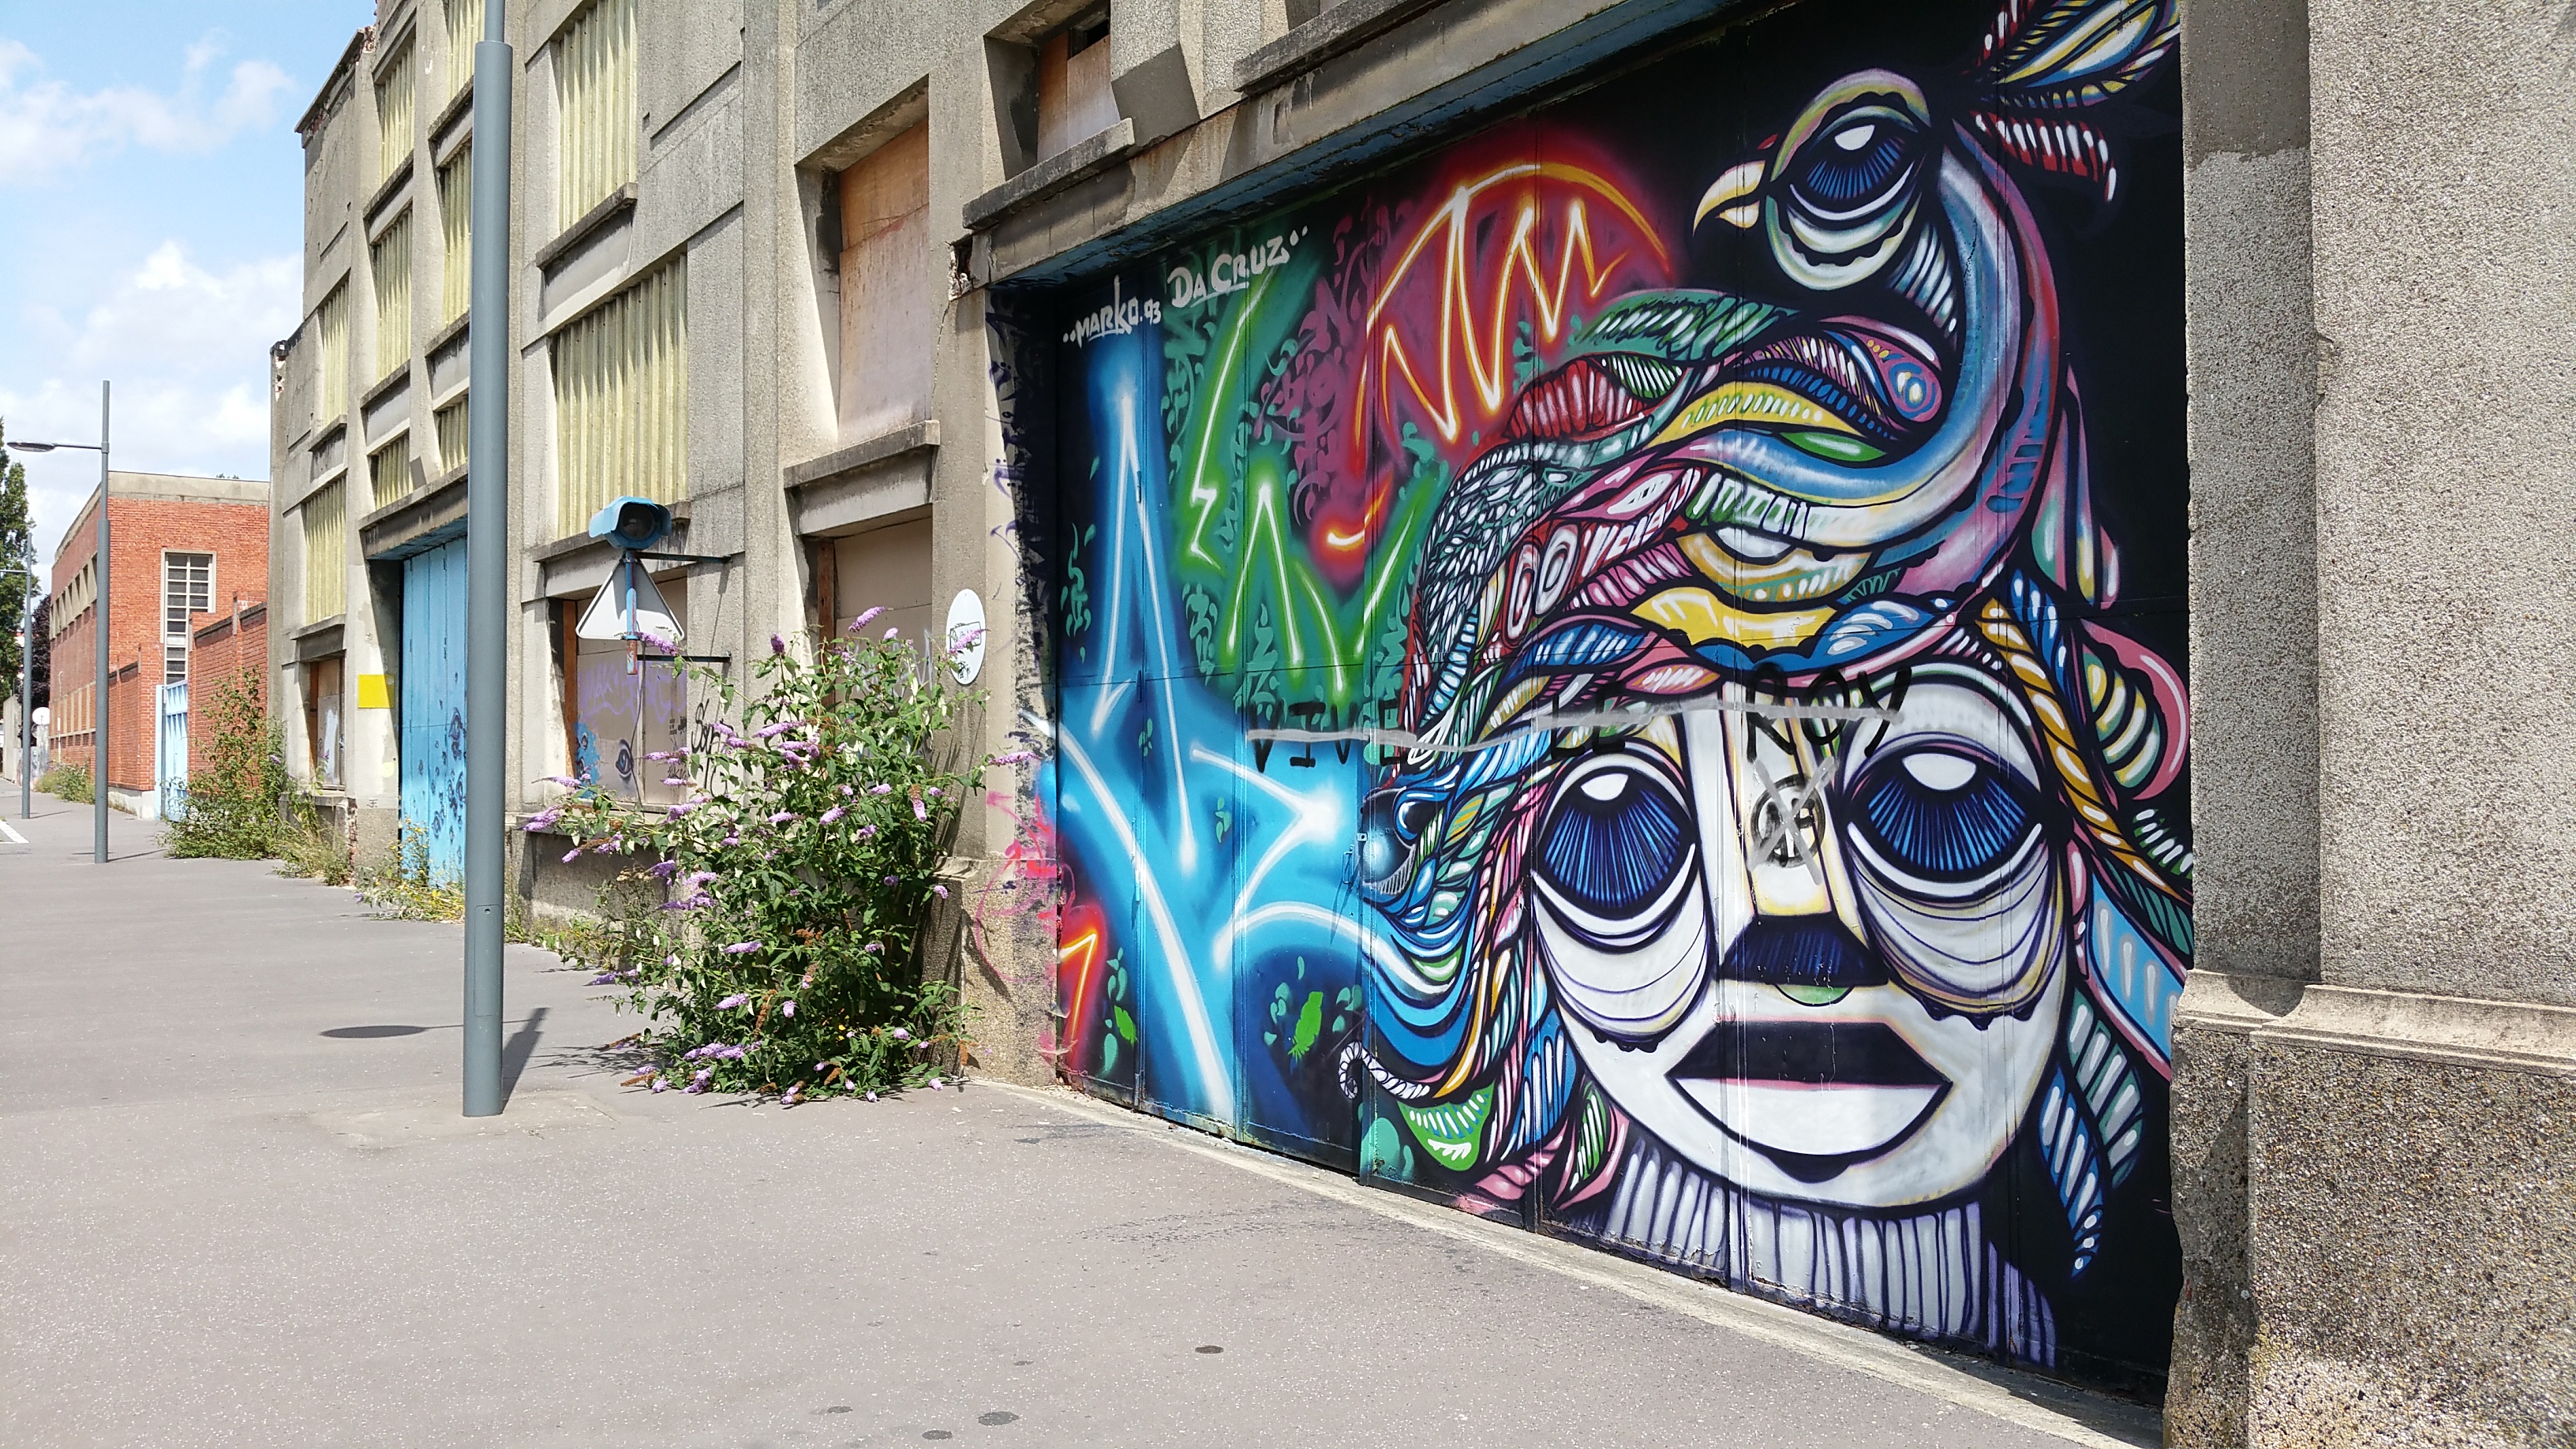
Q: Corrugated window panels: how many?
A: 10